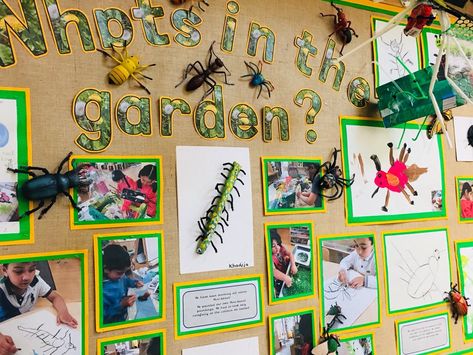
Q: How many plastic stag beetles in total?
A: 1